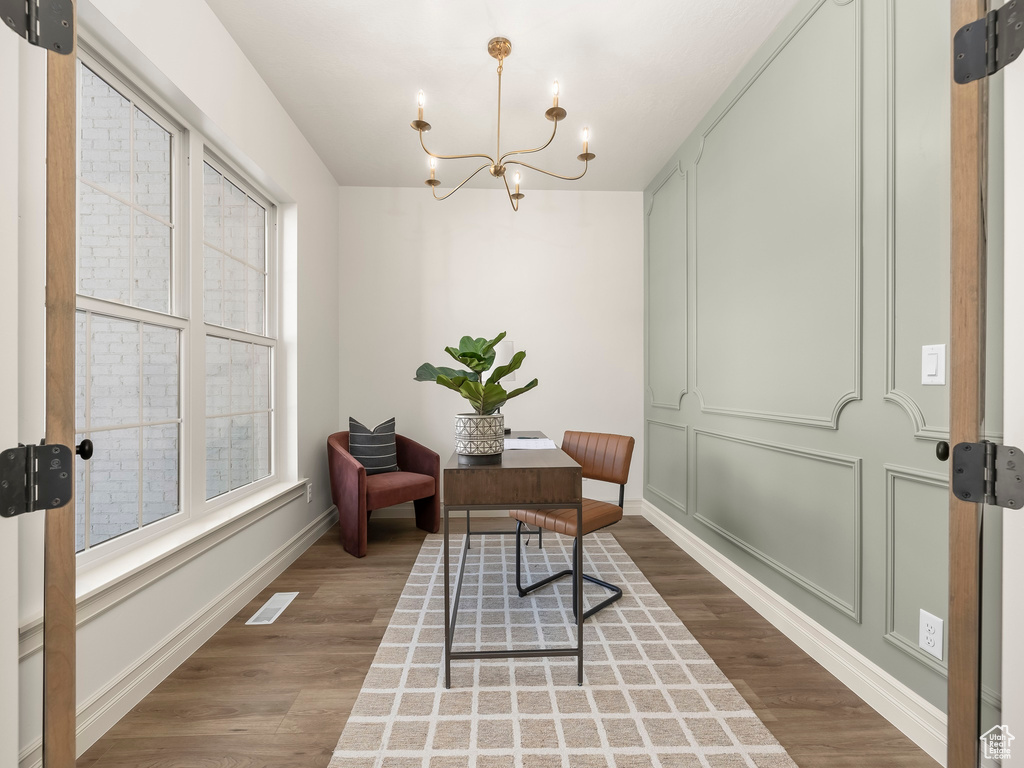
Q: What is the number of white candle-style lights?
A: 5